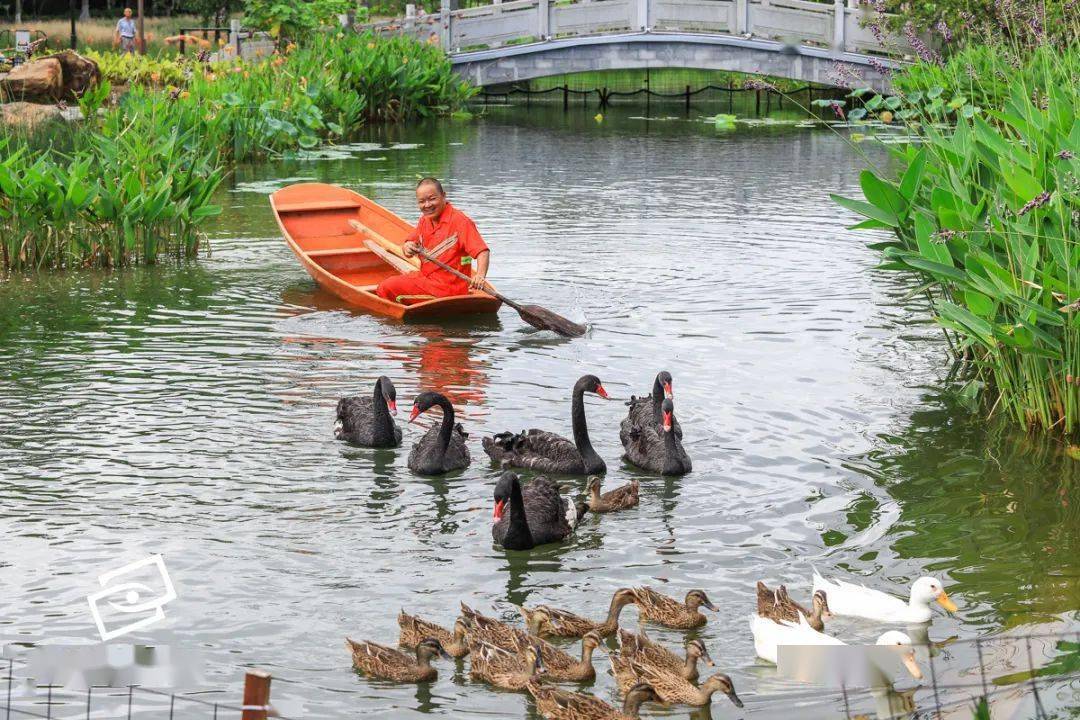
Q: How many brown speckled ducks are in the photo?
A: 12